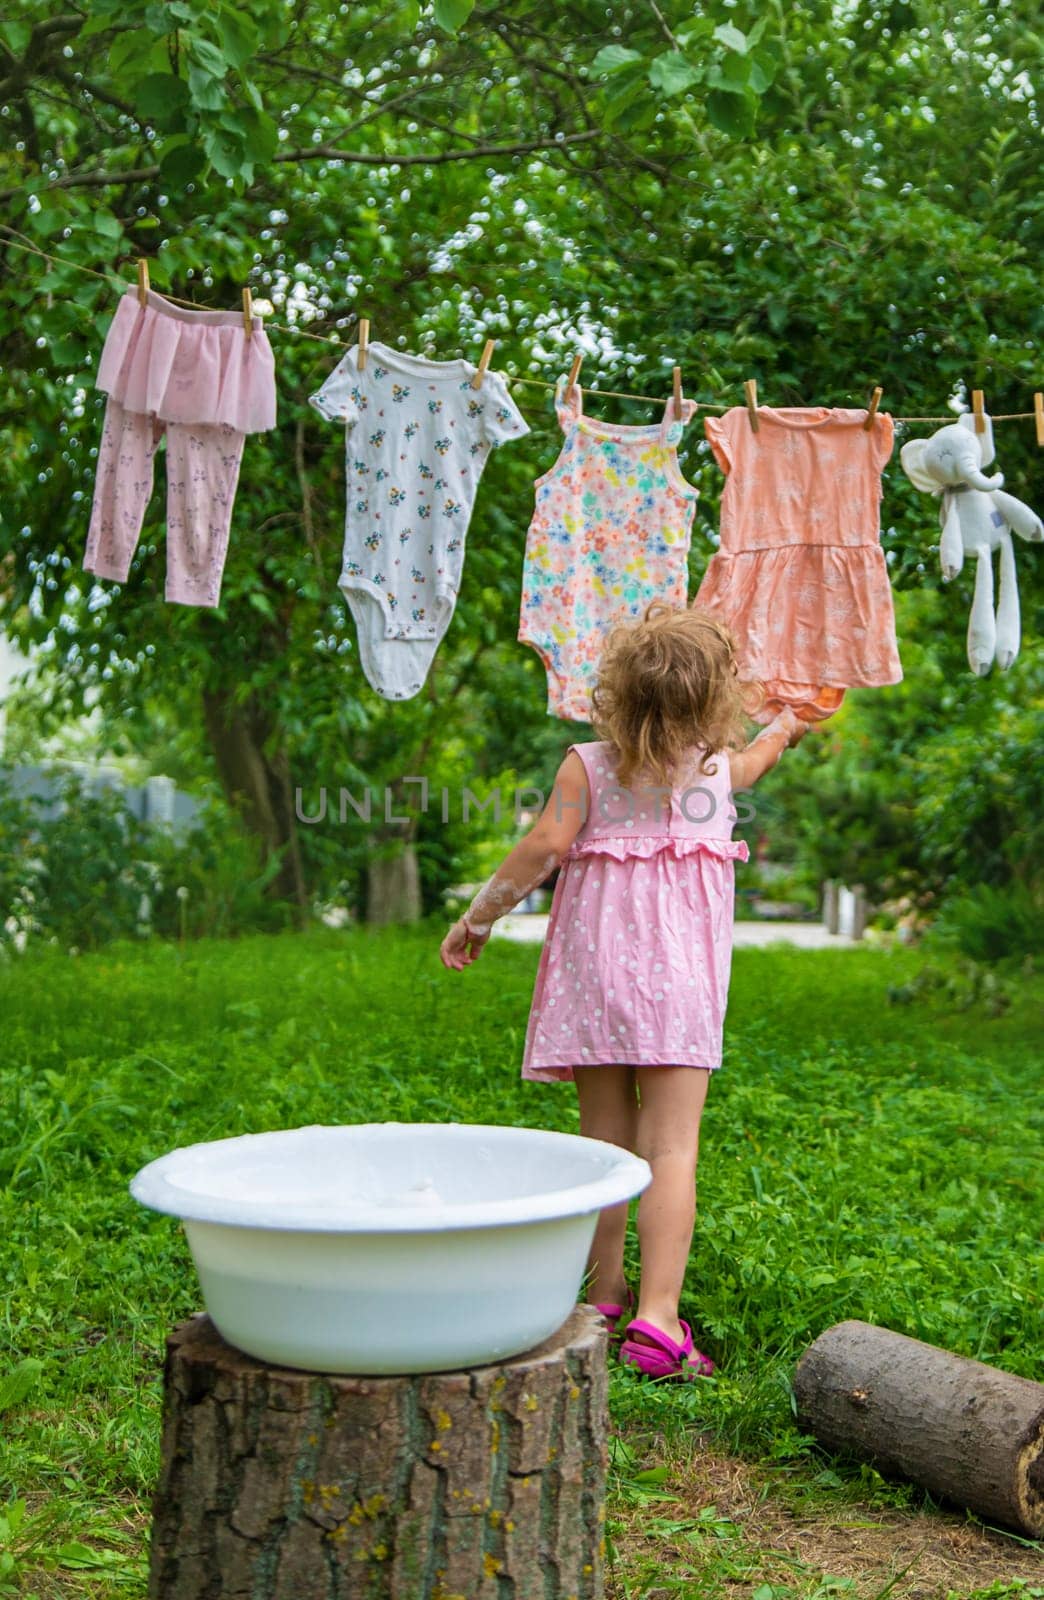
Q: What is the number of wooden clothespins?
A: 10